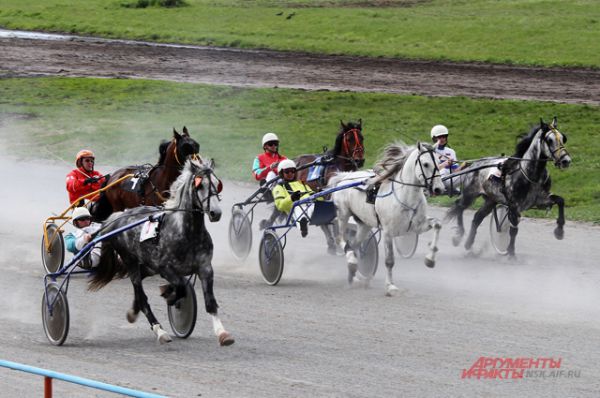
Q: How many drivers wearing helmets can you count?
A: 5